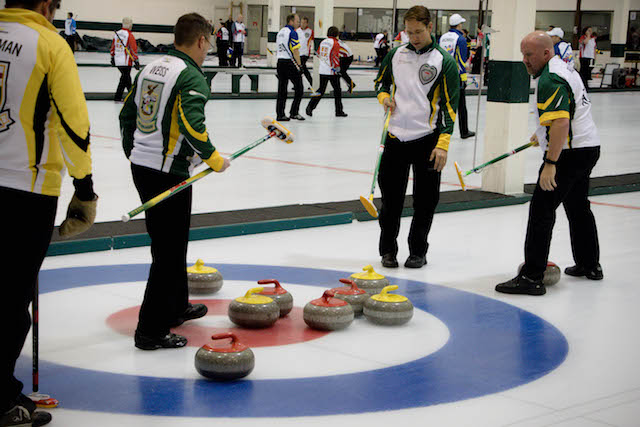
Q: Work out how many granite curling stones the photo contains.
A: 9